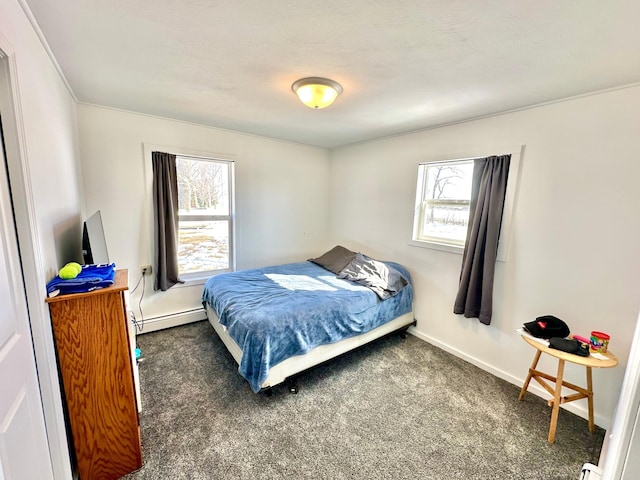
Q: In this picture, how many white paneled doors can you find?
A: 1